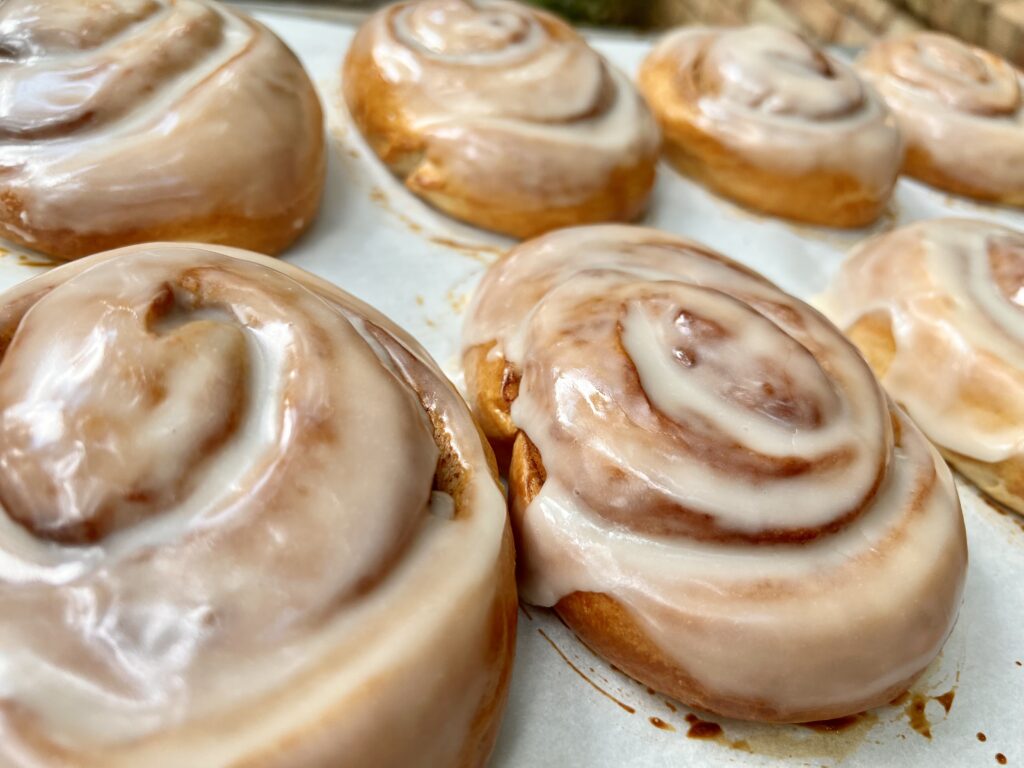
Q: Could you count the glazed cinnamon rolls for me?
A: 7